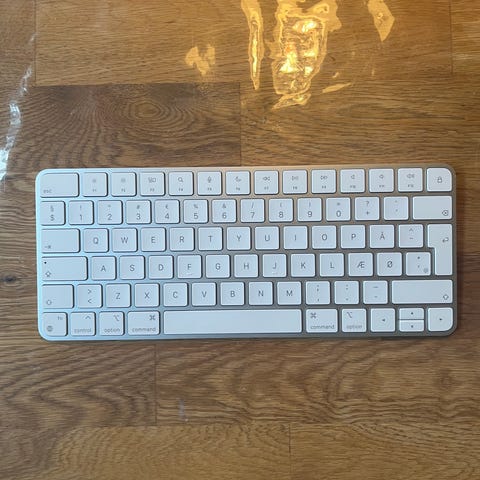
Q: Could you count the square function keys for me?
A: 12